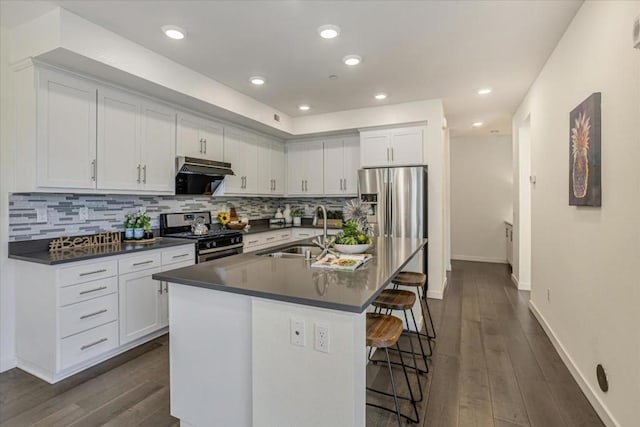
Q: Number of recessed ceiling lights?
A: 8